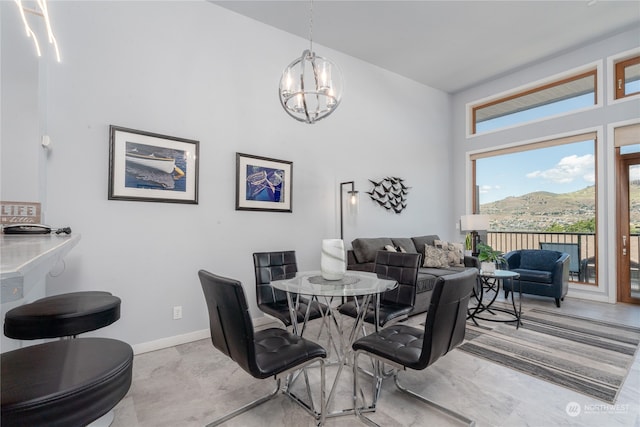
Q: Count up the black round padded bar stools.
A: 2